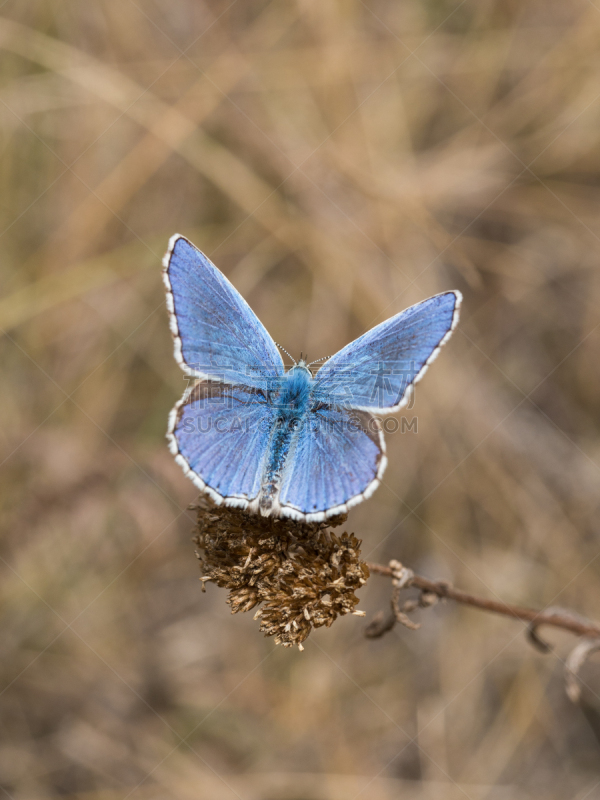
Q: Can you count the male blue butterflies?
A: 1